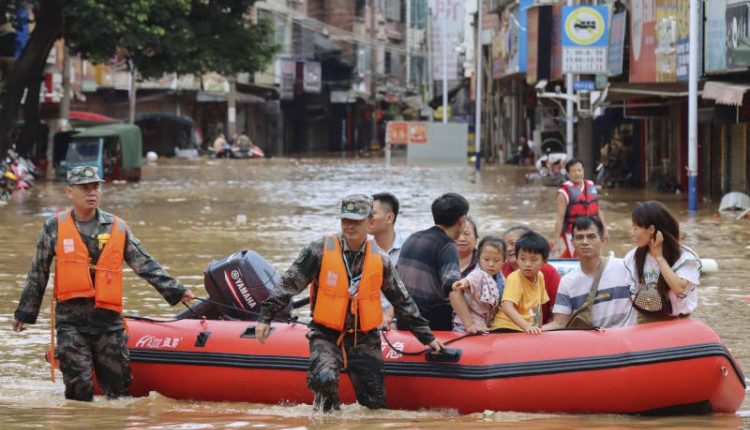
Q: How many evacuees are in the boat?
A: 8